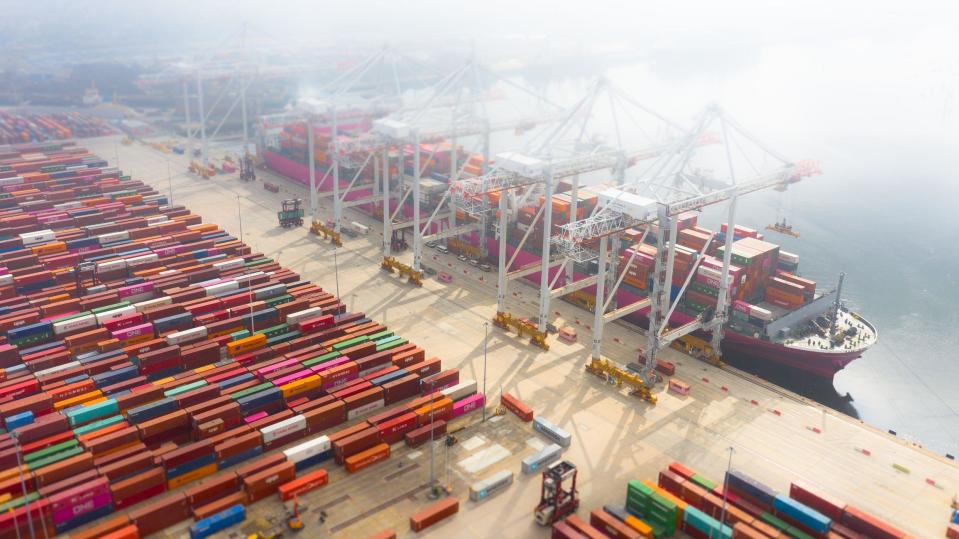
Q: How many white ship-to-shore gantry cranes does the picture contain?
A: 5